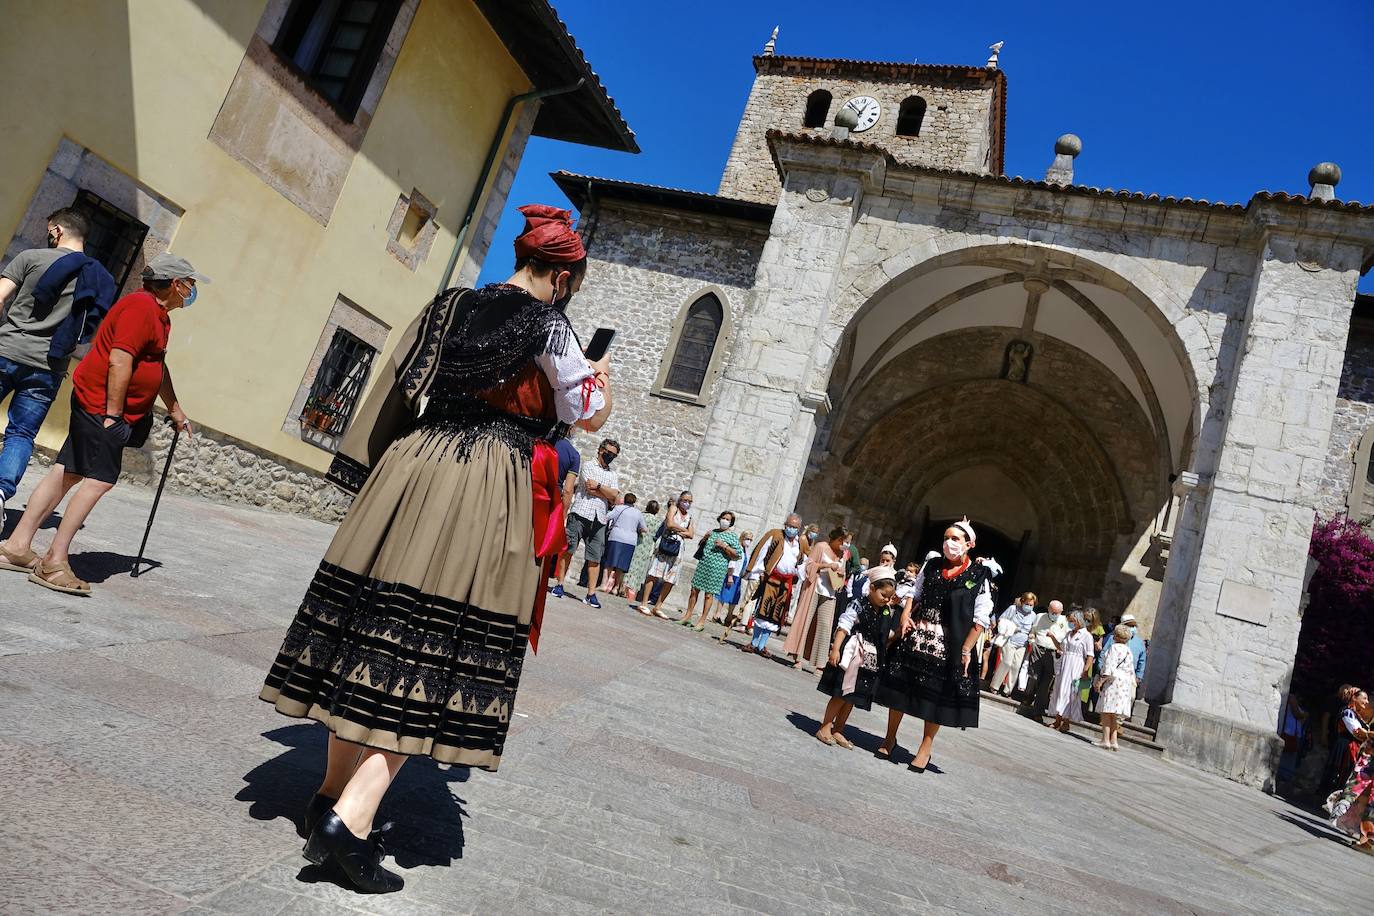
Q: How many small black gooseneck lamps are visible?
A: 0